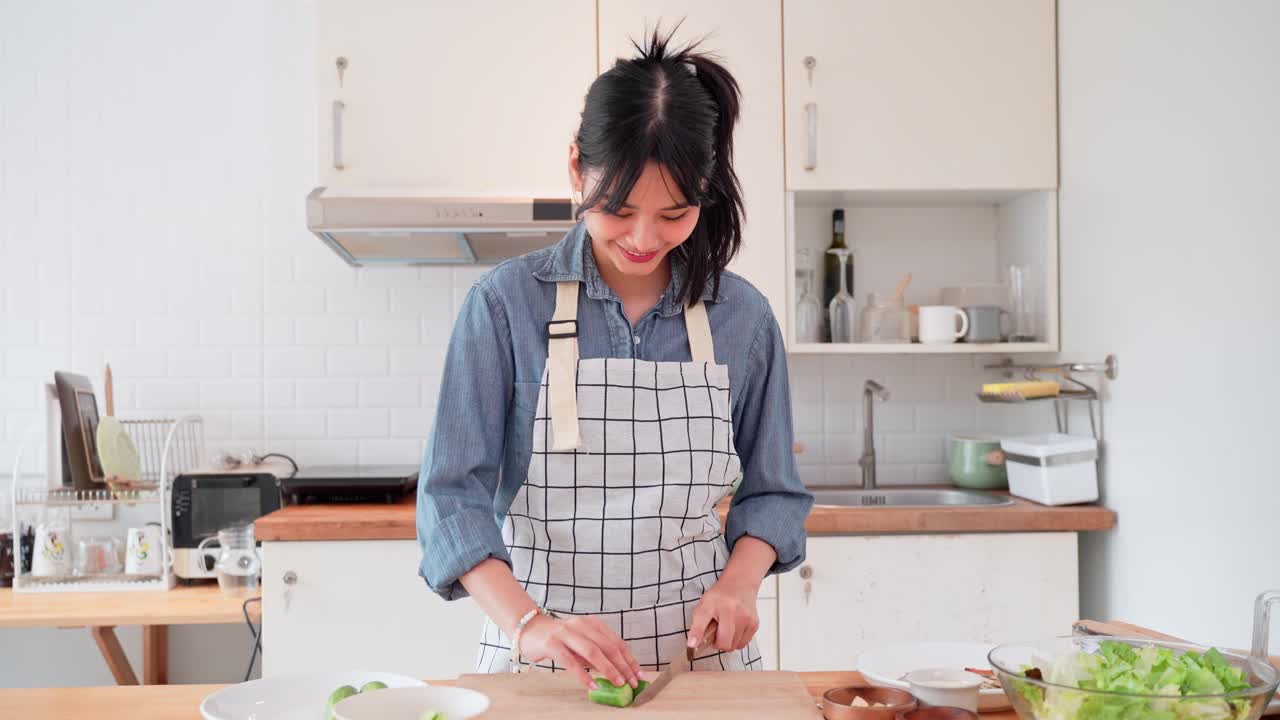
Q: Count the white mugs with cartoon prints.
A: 2